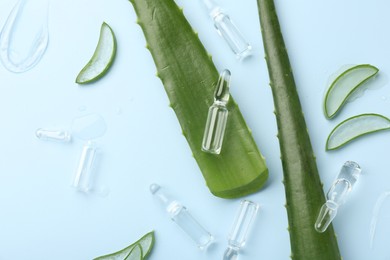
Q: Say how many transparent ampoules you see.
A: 6